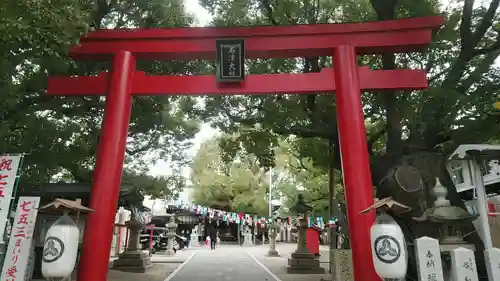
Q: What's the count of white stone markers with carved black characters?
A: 3